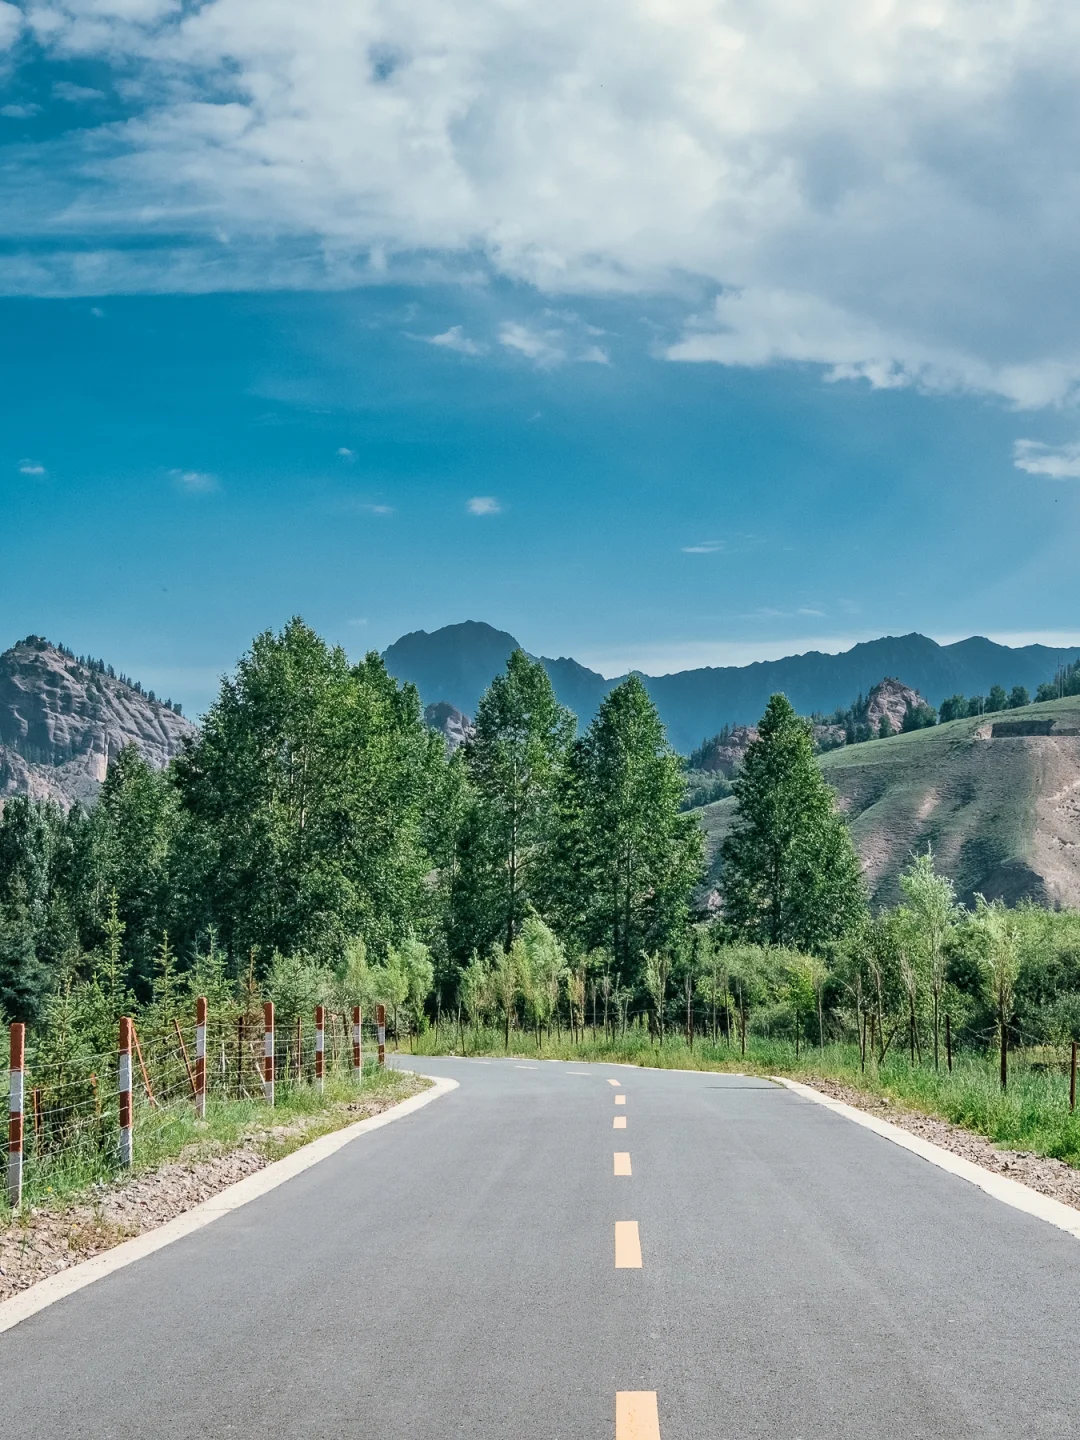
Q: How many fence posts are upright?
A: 7